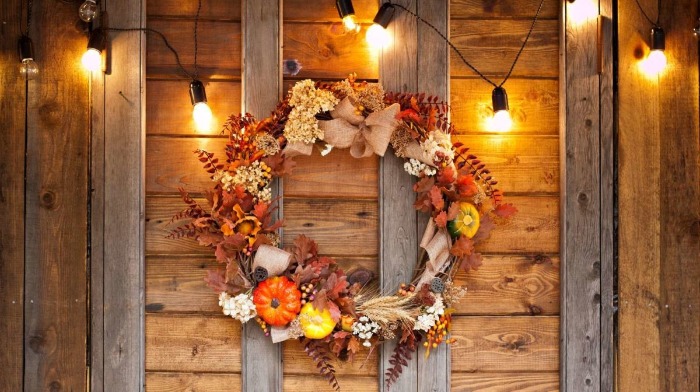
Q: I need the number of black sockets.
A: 7